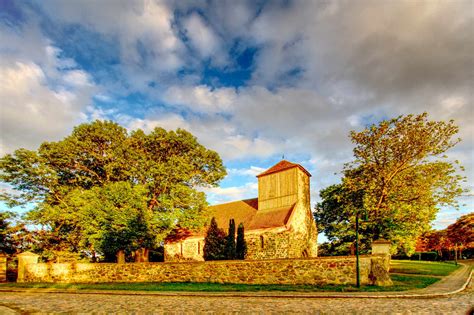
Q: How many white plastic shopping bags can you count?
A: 0